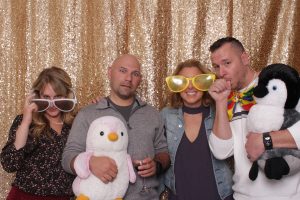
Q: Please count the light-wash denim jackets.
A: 1